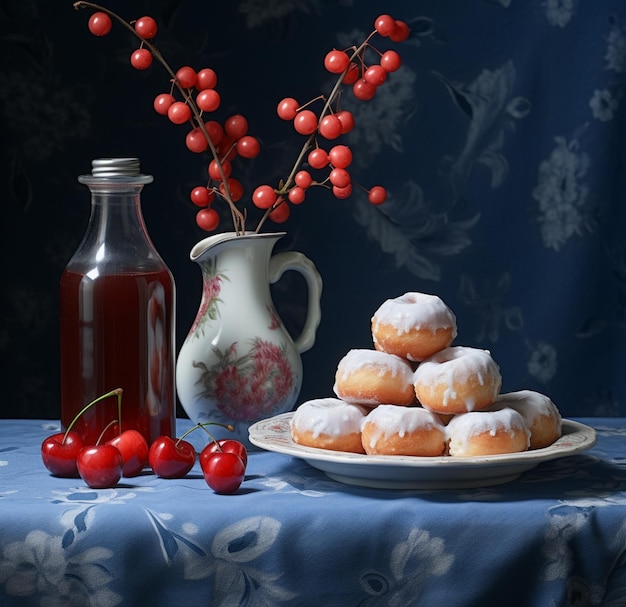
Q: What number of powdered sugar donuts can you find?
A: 7